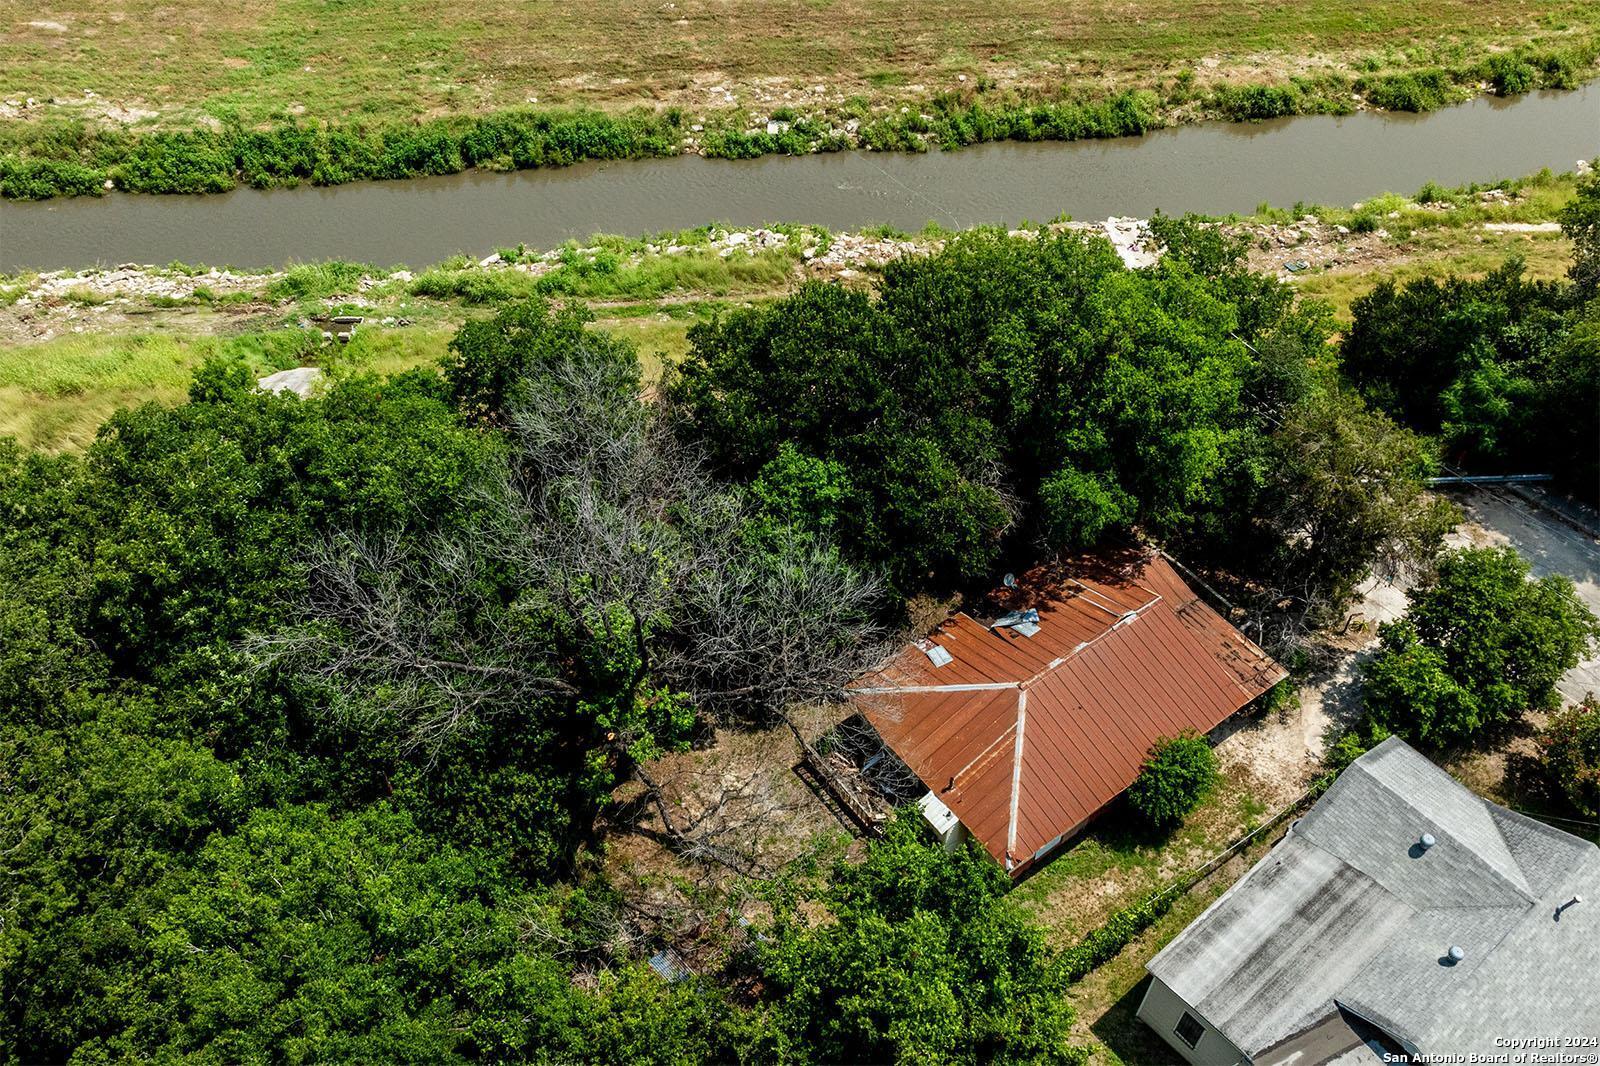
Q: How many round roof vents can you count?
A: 2